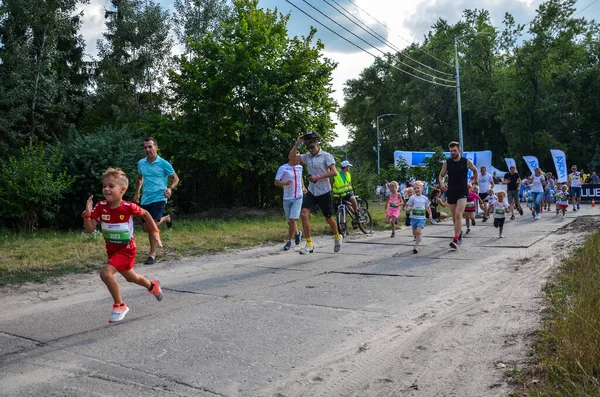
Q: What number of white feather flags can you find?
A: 3